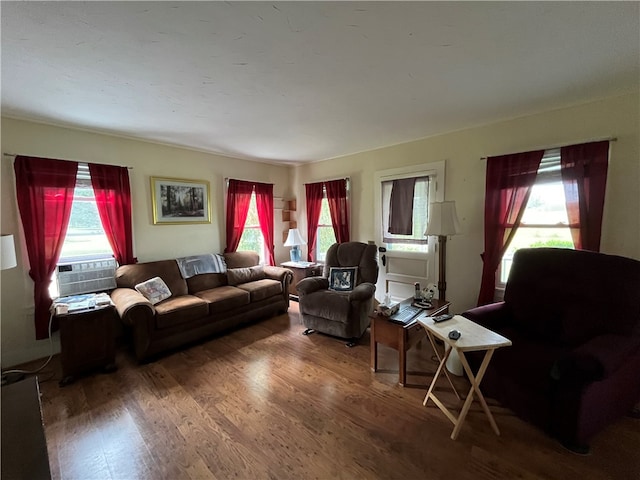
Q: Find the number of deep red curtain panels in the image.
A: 8